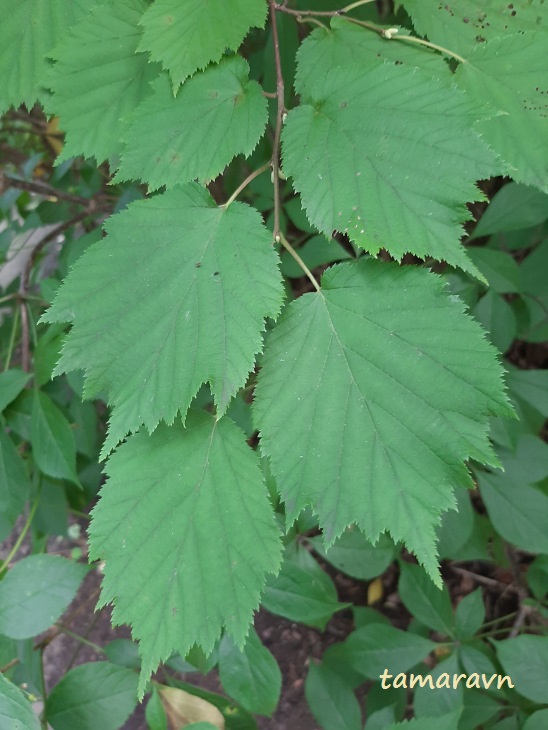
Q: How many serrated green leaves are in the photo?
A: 11